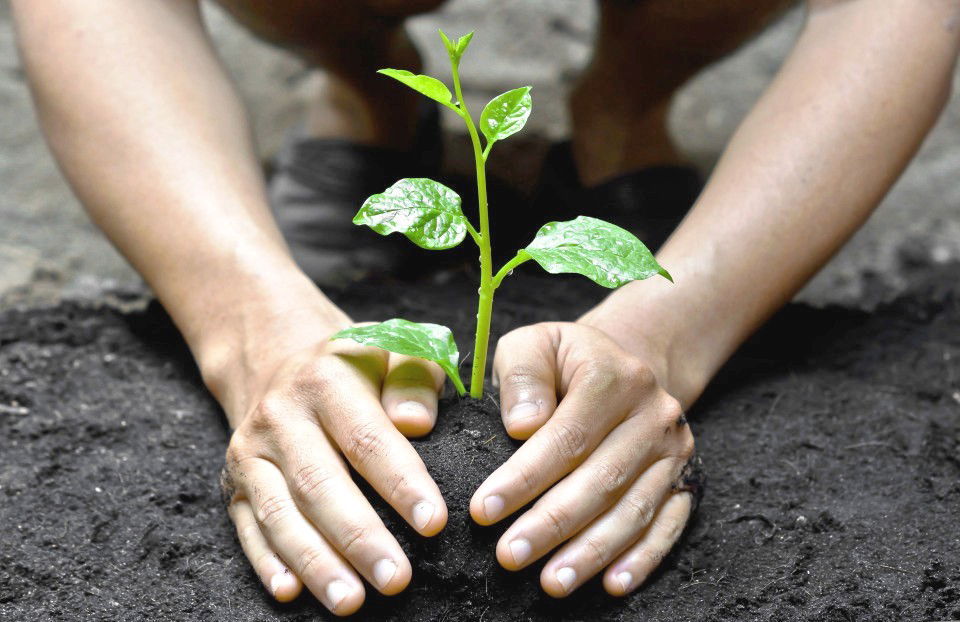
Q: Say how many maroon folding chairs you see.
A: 0